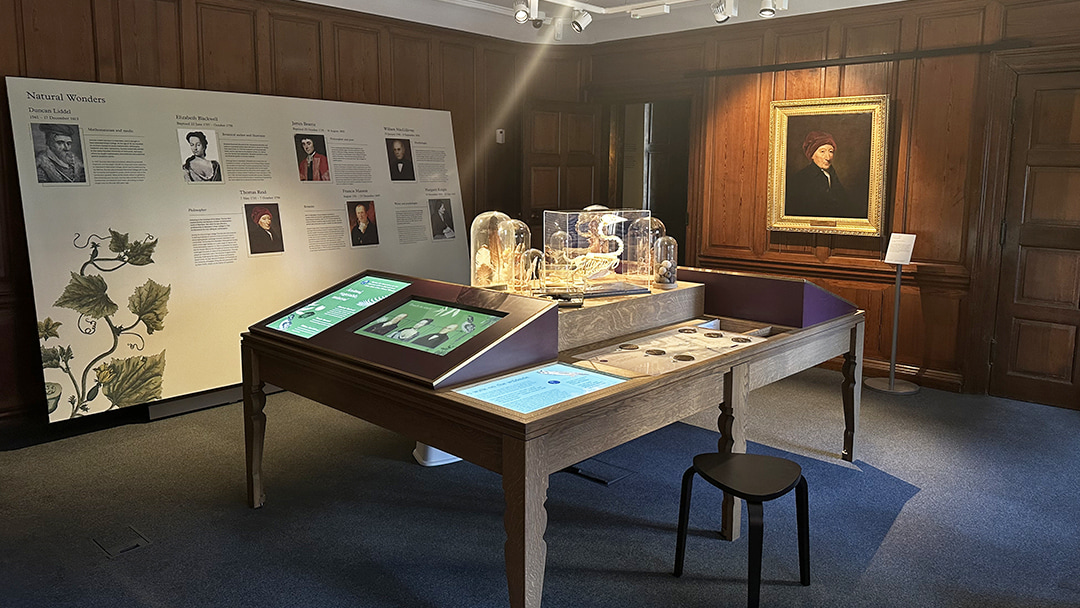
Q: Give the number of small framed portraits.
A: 7